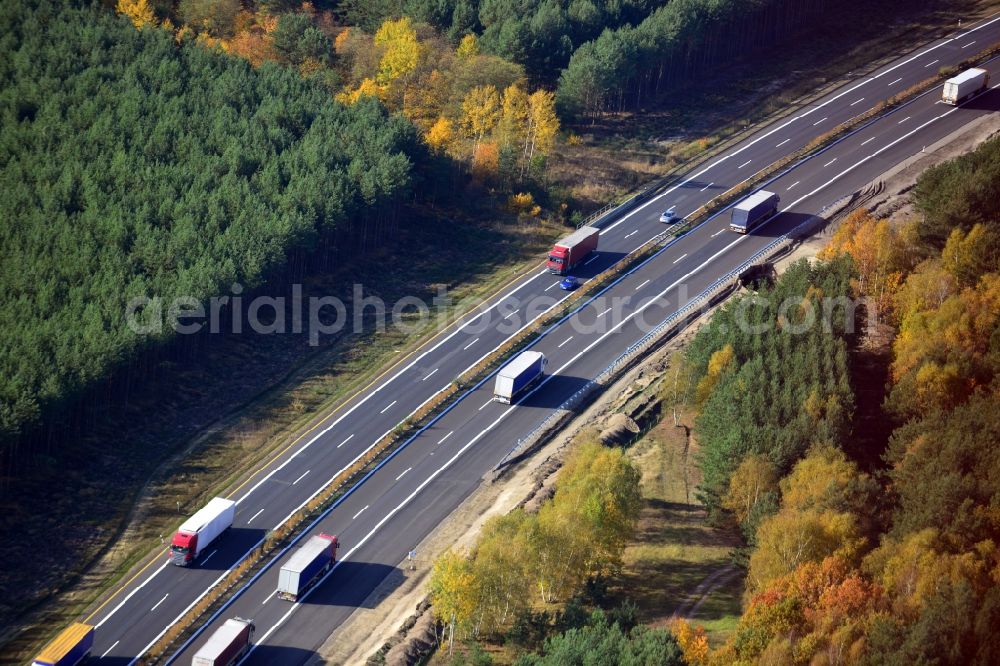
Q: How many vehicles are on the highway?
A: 10